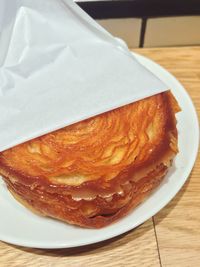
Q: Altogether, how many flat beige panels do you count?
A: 2